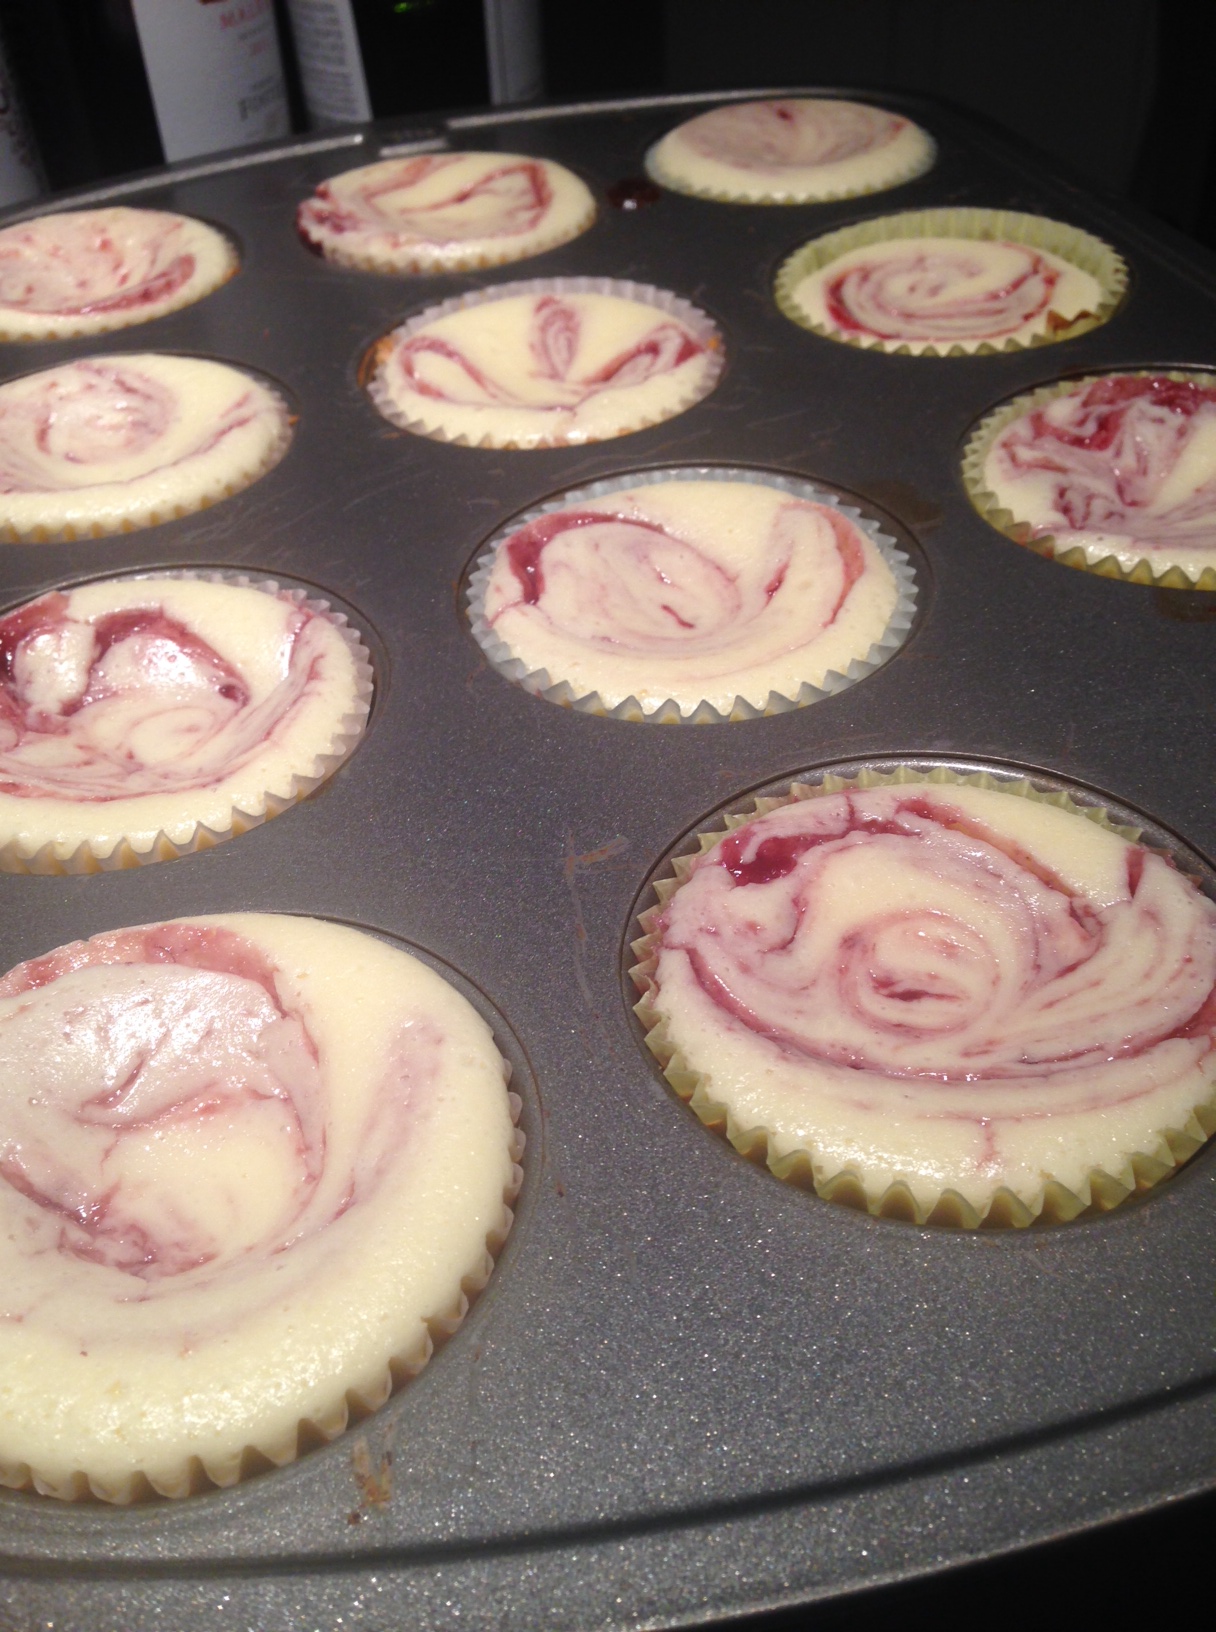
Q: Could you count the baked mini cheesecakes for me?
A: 11